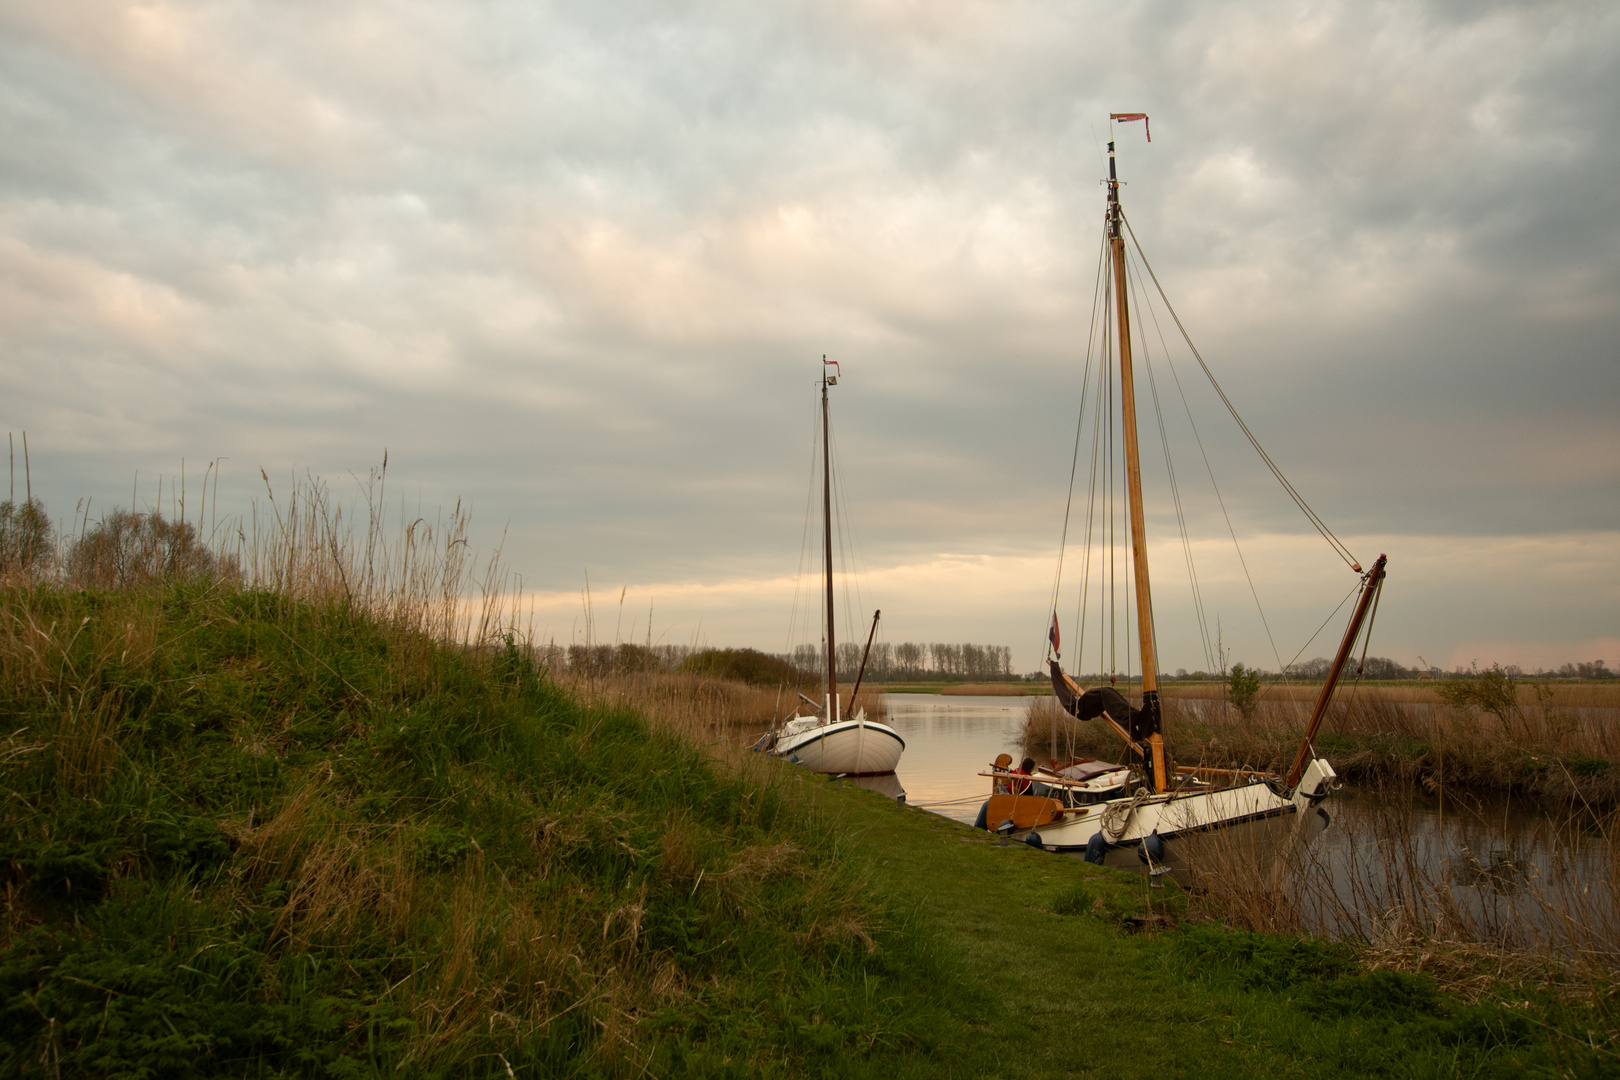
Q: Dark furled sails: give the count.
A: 1